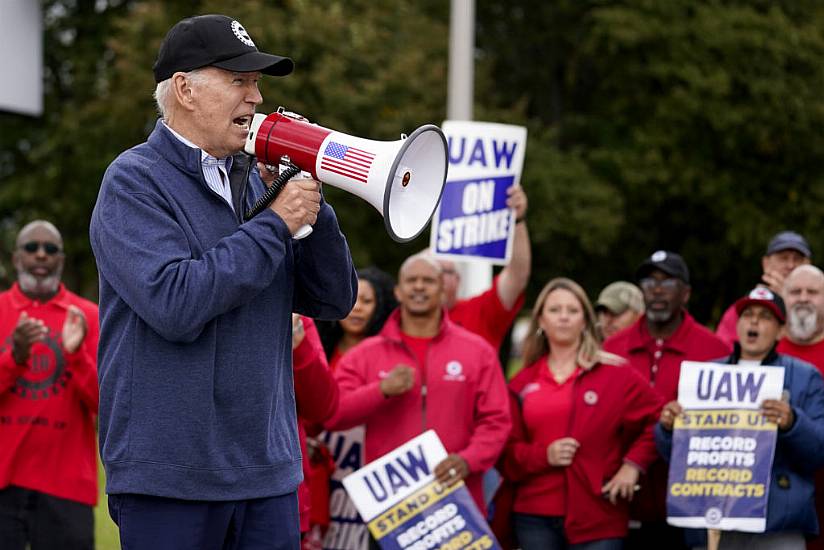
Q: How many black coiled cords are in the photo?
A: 1